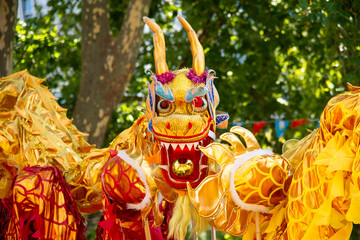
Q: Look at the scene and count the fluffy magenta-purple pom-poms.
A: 2